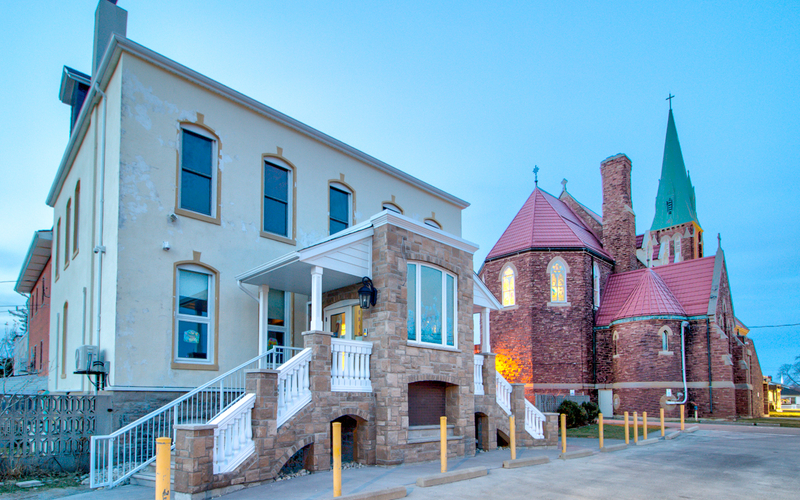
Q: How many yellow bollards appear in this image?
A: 11